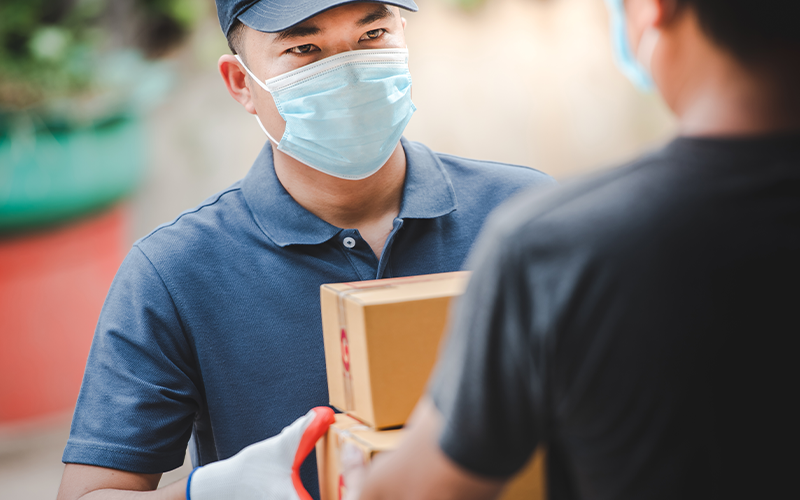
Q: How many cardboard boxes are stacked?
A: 2